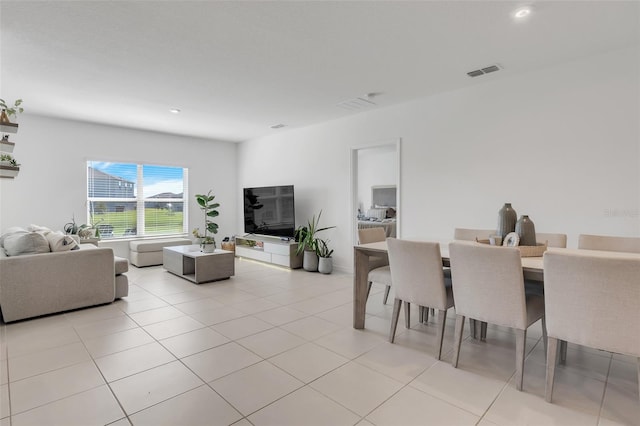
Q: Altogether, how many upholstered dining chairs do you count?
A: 7